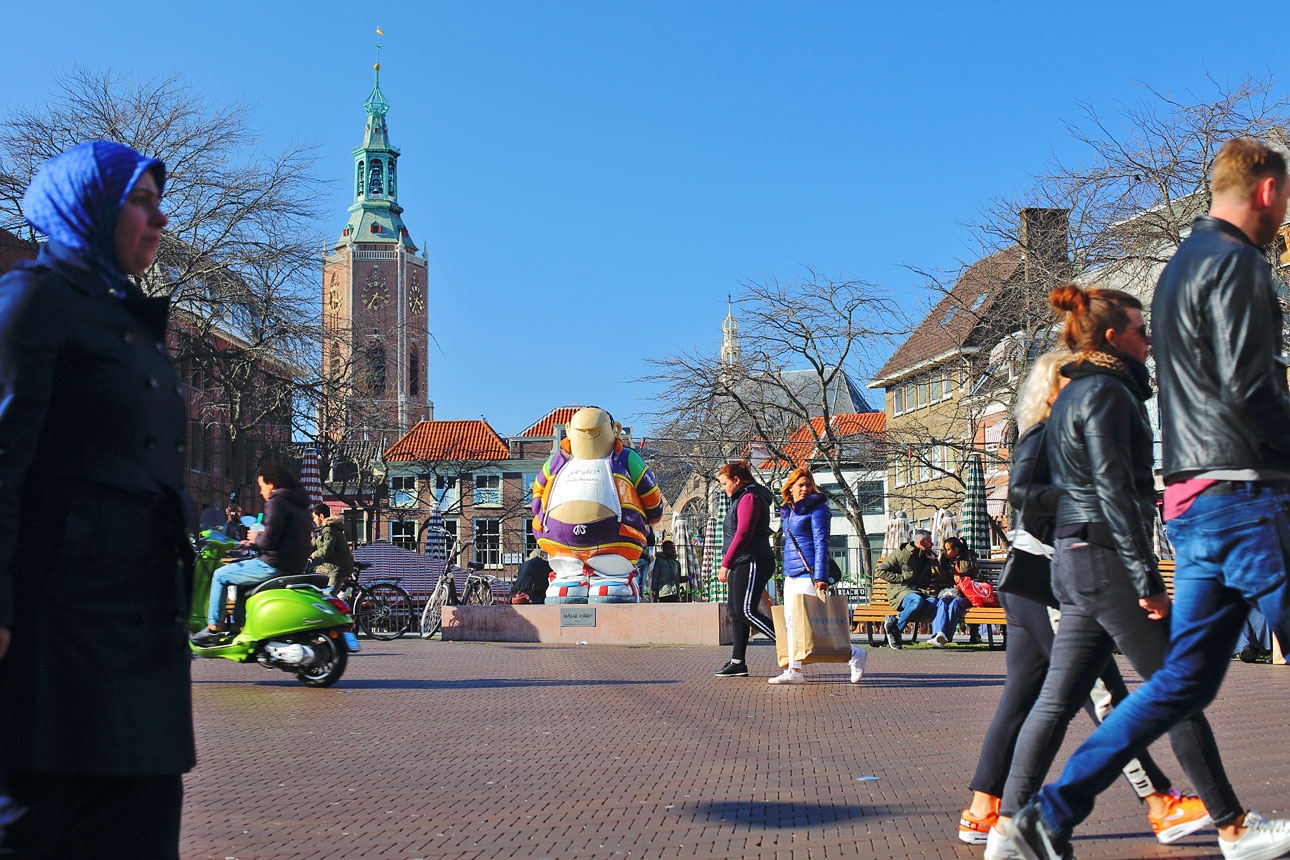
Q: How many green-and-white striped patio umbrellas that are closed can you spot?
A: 2